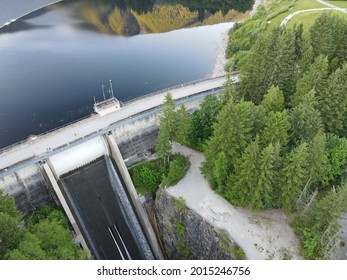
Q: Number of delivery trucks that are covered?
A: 0